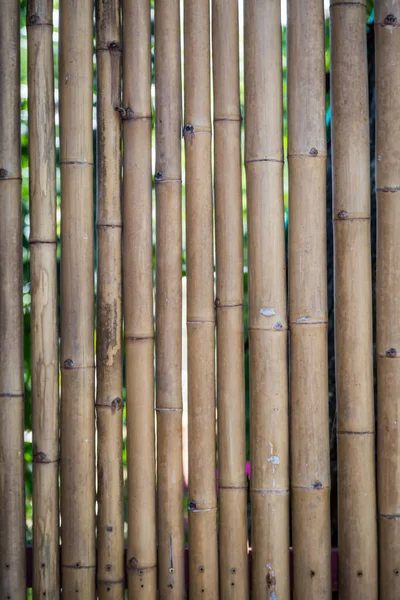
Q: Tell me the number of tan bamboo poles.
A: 12